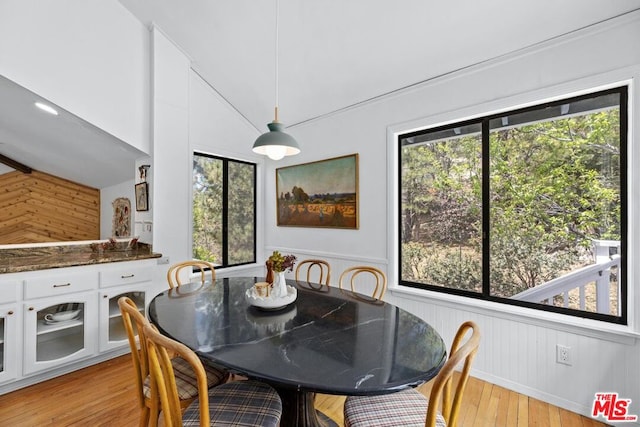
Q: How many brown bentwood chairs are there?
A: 6